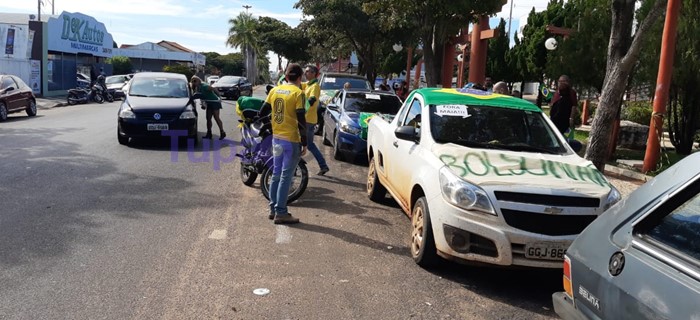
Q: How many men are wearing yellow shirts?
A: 2